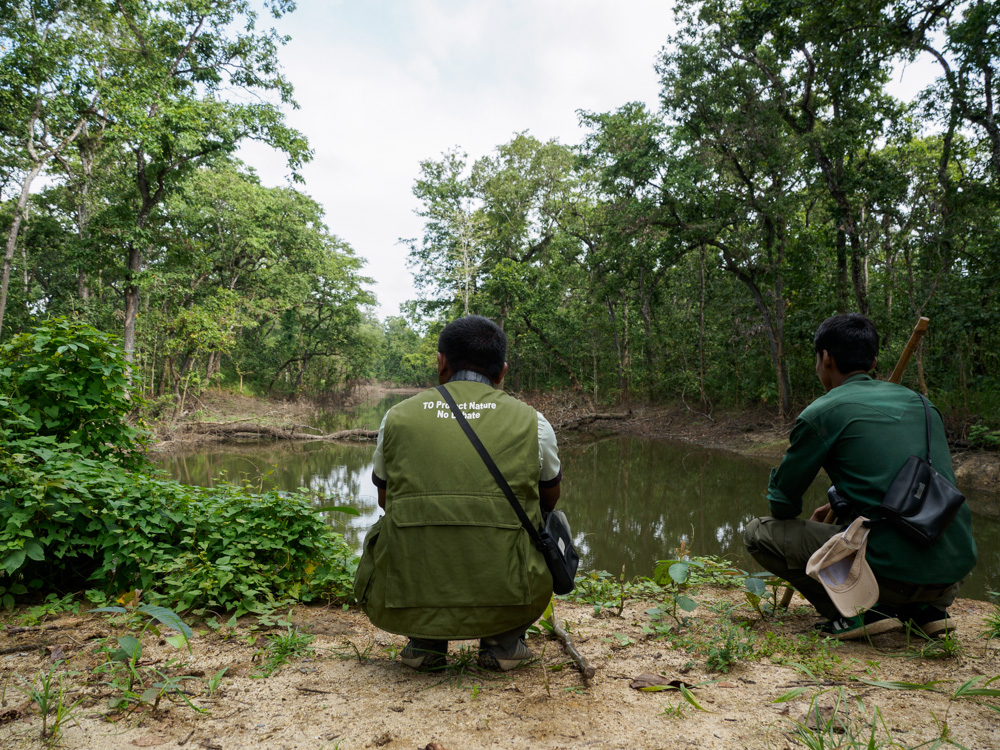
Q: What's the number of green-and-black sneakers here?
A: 2